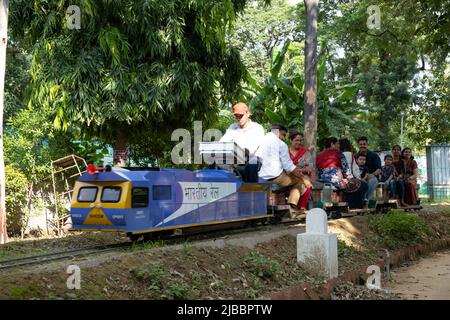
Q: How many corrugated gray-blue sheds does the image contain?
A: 1